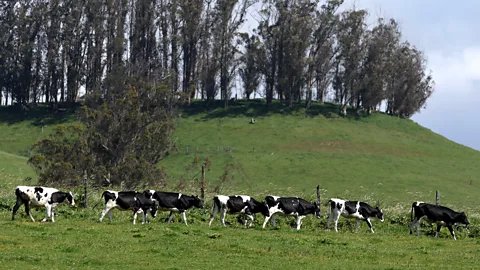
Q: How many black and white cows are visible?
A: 7